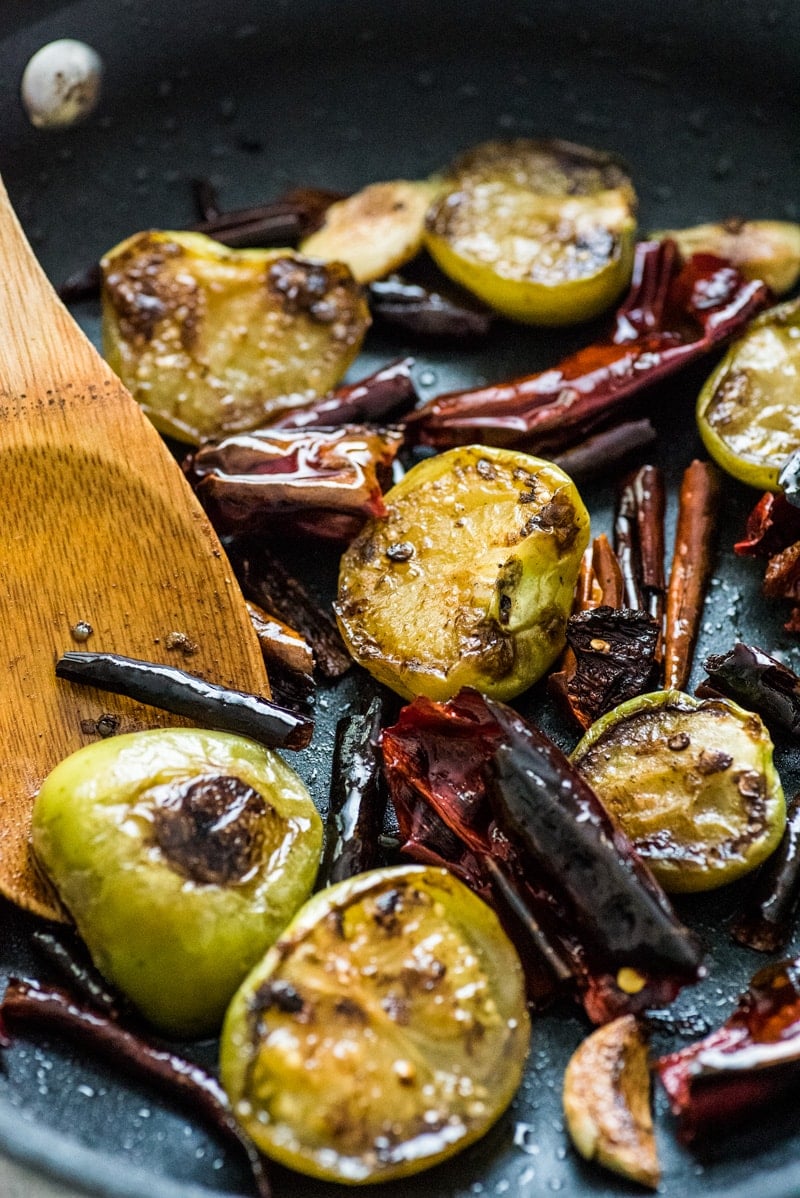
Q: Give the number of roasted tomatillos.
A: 7